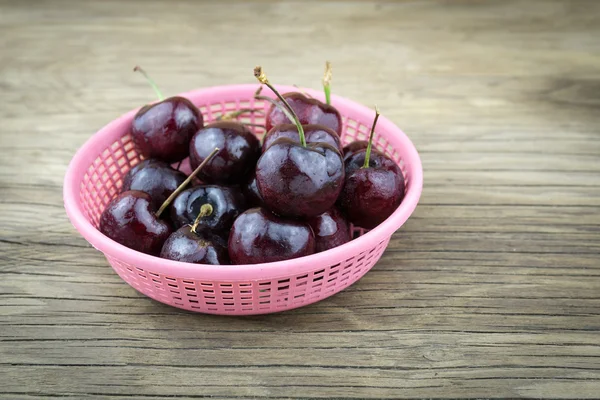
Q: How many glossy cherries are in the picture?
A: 14